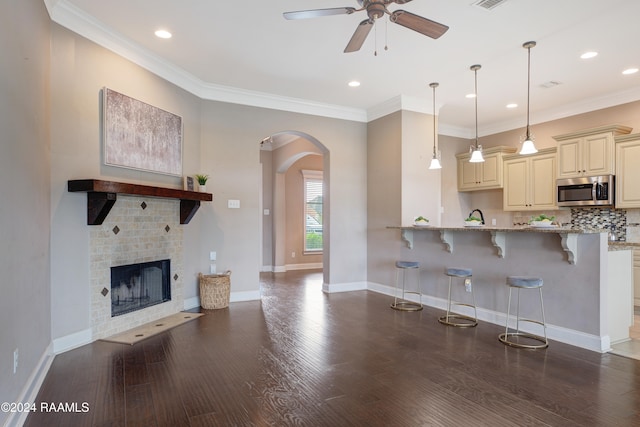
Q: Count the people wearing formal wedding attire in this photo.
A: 0